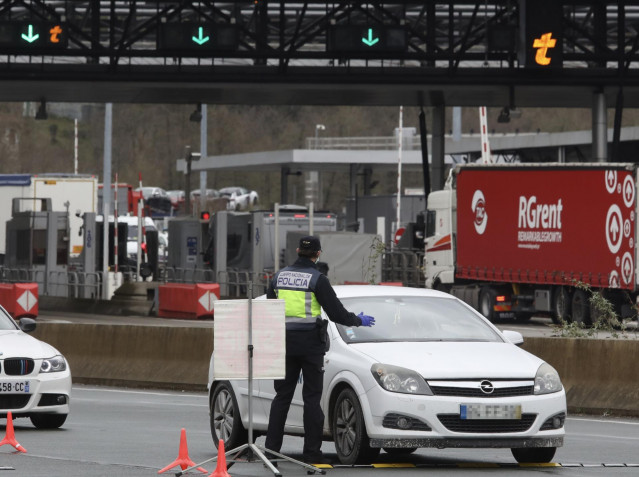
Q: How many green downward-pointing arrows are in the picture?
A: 3